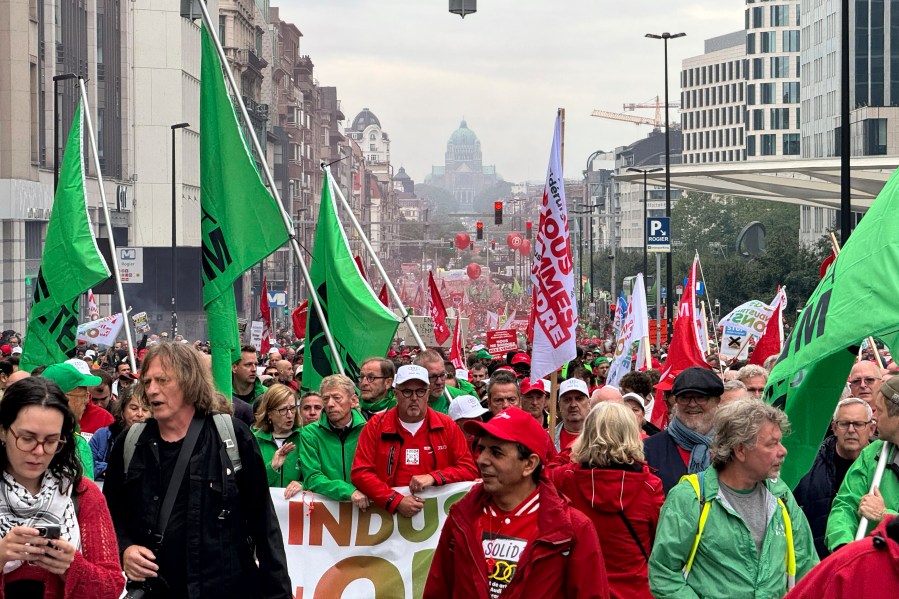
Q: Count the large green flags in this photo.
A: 4